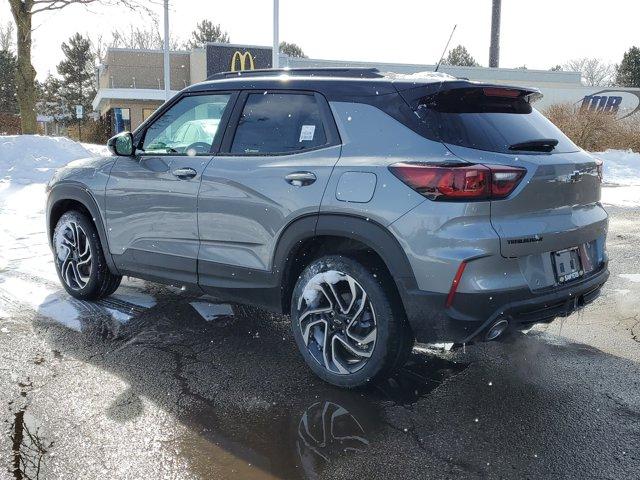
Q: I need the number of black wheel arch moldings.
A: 2